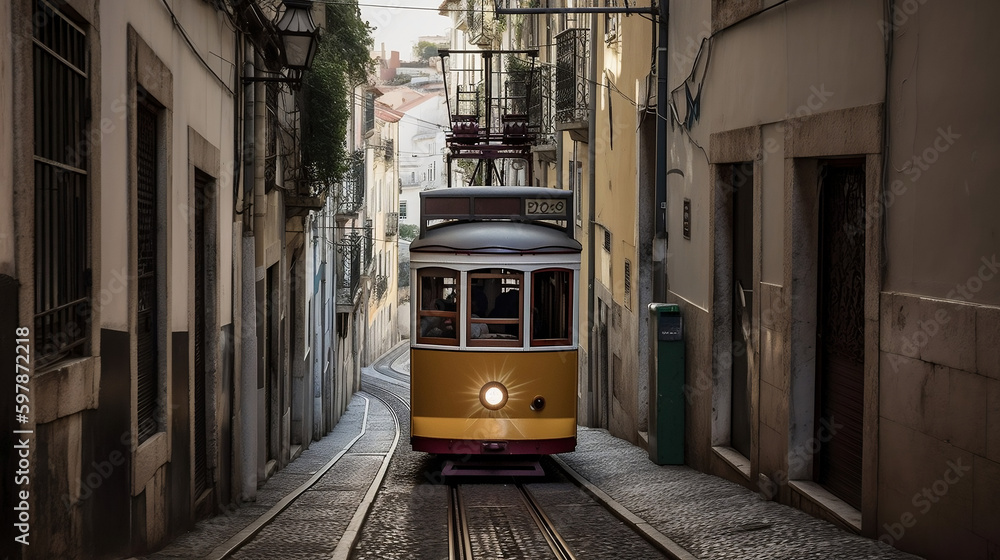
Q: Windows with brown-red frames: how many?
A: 3